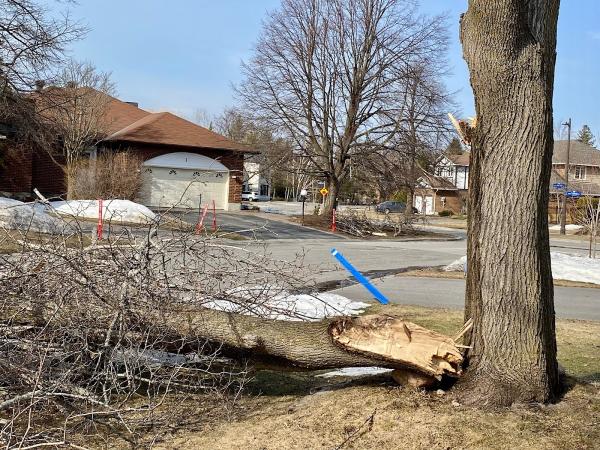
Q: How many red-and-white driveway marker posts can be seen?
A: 4